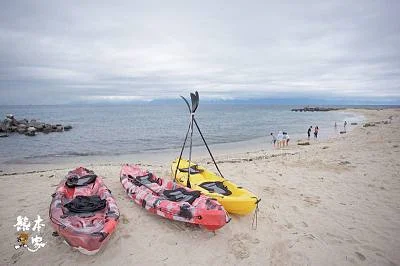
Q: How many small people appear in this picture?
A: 8